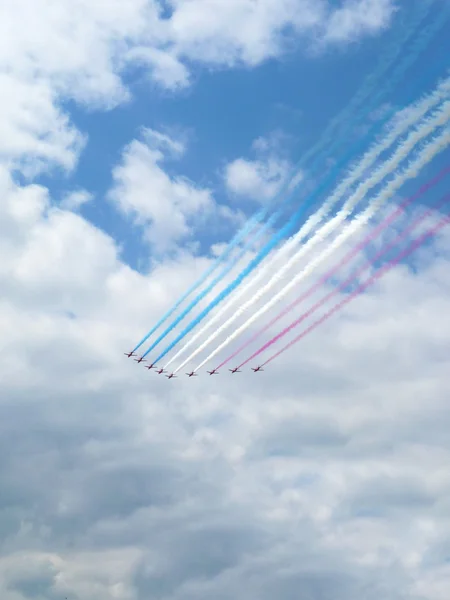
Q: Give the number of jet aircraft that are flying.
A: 9